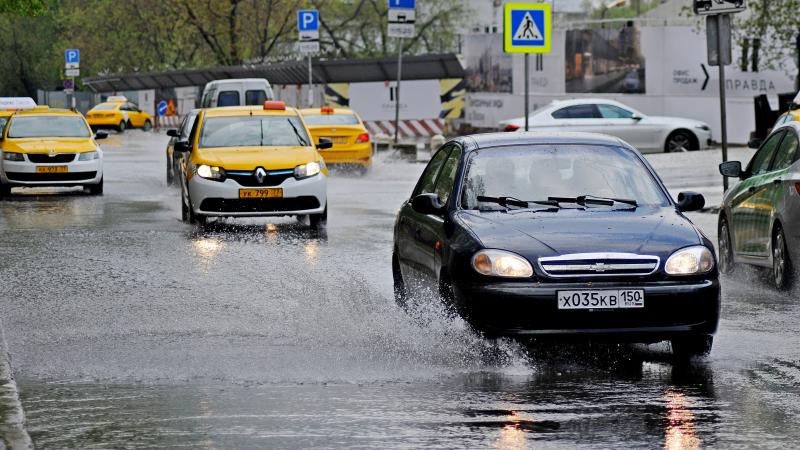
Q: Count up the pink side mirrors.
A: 0